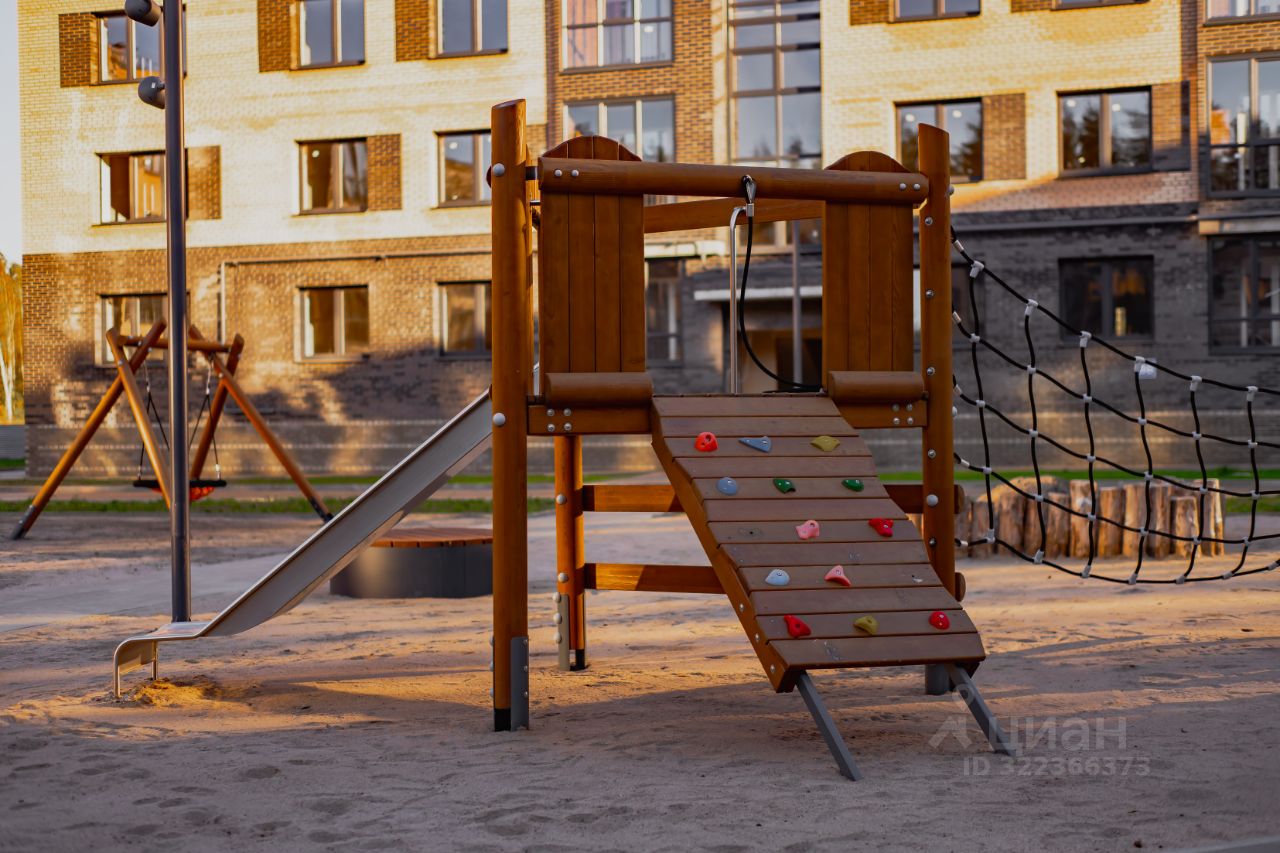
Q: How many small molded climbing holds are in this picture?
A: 13